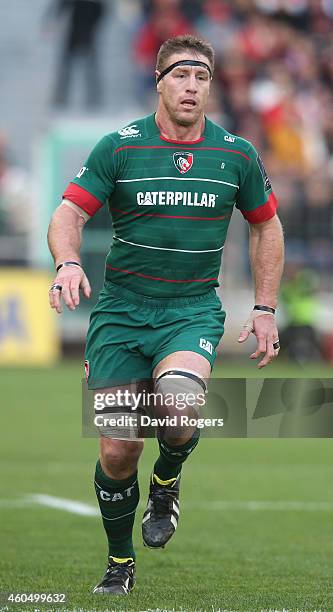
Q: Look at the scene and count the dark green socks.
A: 2